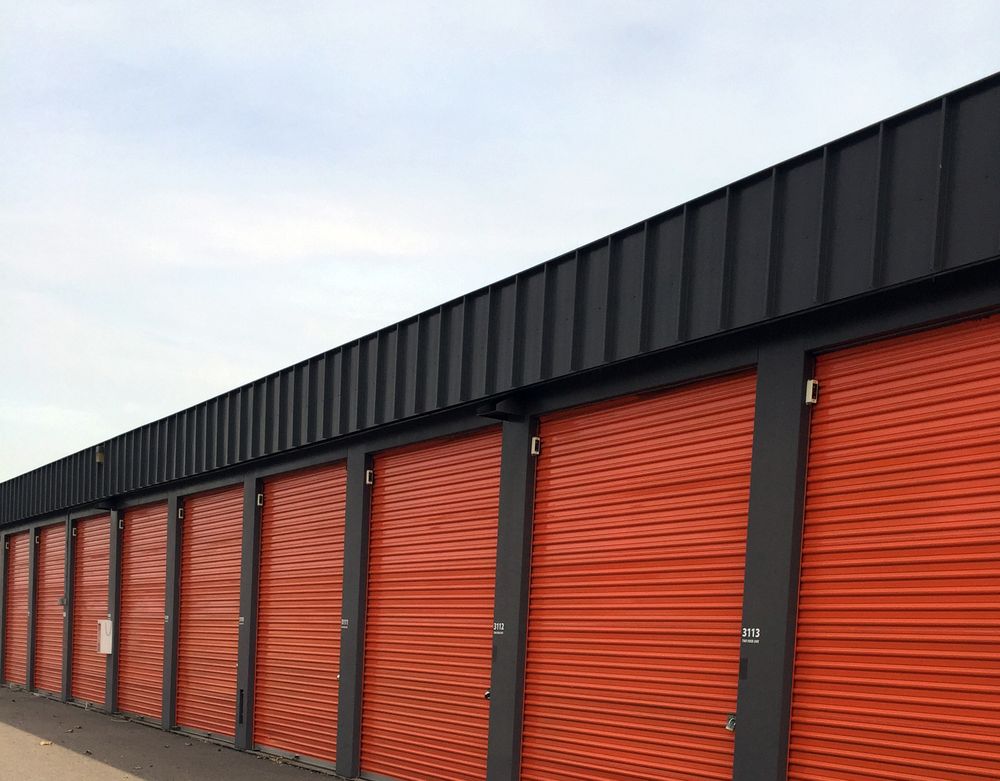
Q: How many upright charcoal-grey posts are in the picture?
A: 9